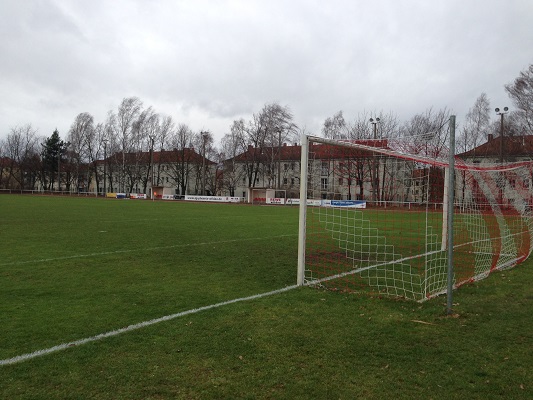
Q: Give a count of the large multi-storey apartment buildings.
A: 3